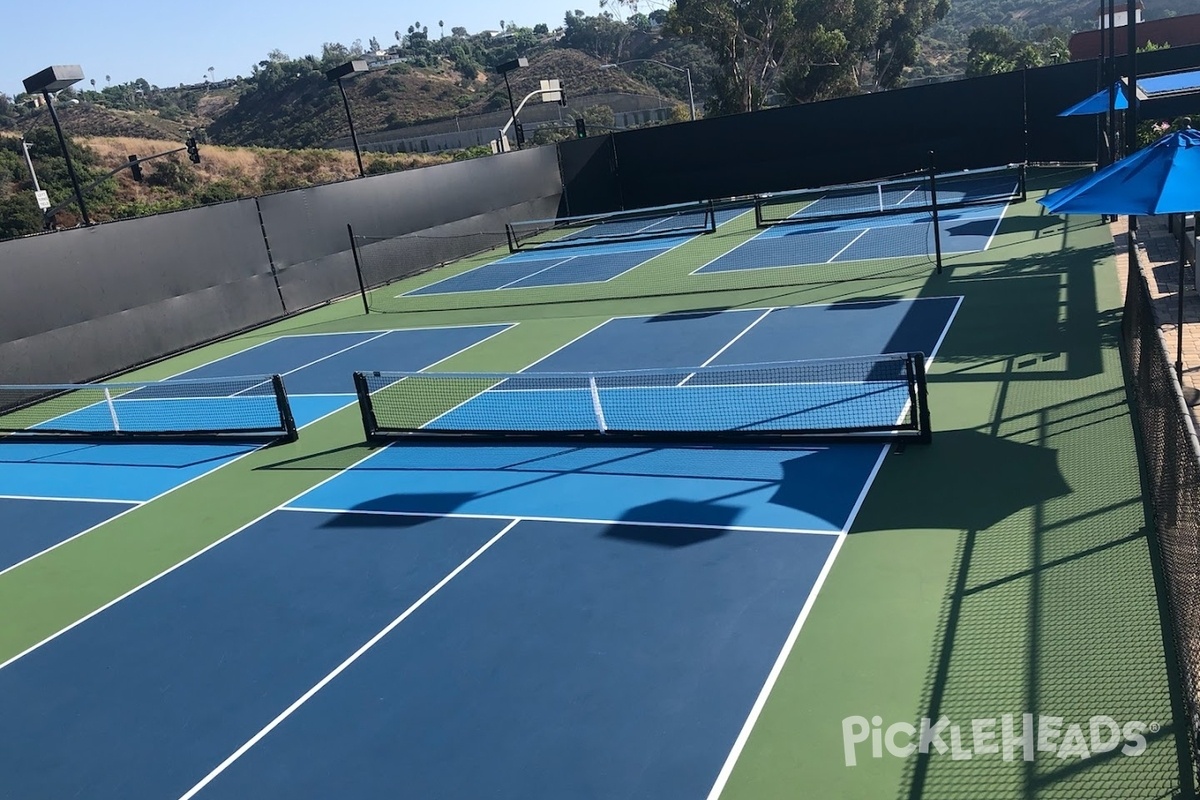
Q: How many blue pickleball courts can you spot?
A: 4